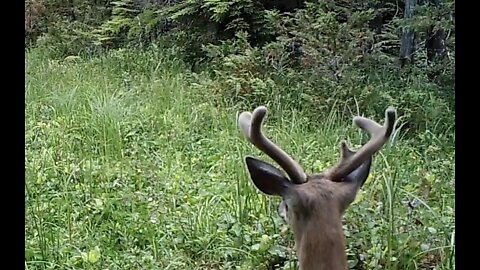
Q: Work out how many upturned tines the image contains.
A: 5